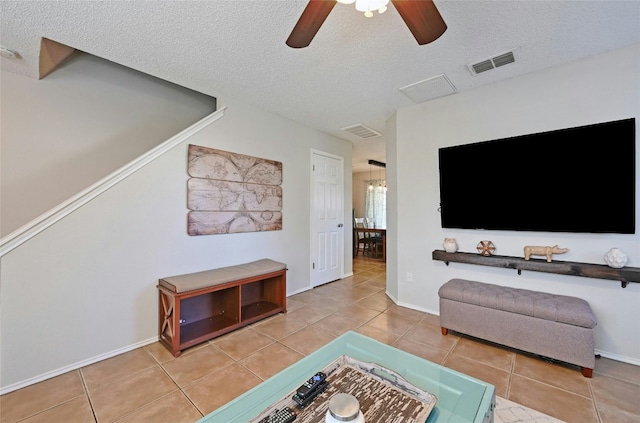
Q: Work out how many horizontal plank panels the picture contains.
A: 3